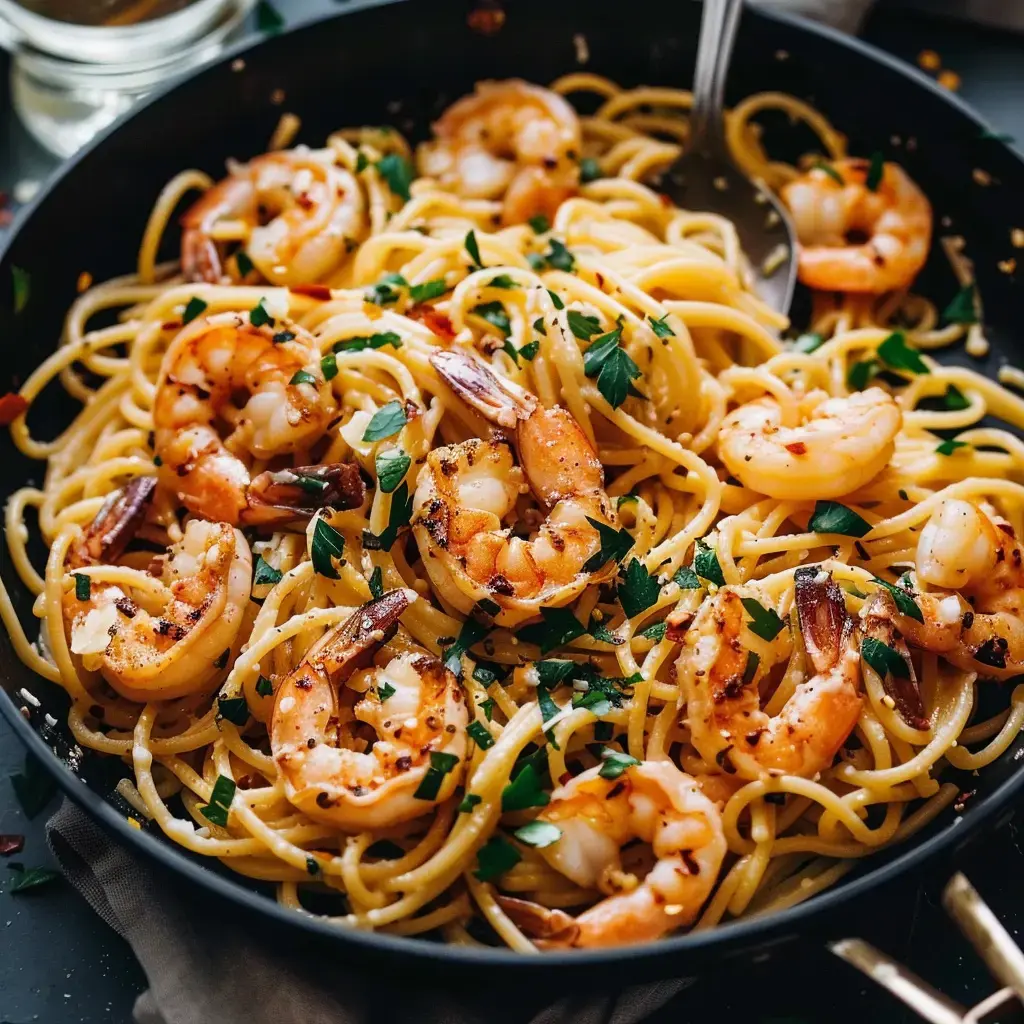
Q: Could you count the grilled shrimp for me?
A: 11